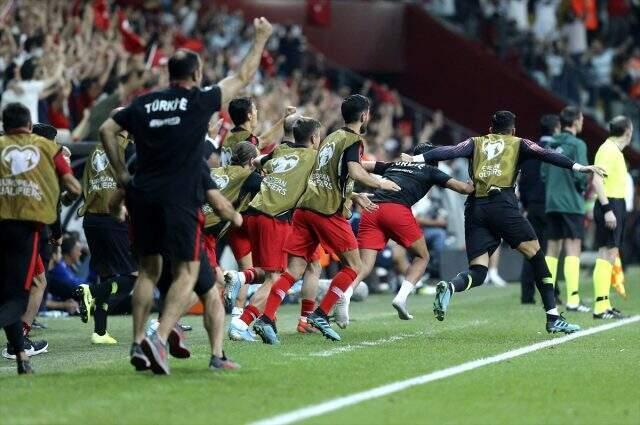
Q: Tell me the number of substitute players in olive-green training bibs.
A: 7